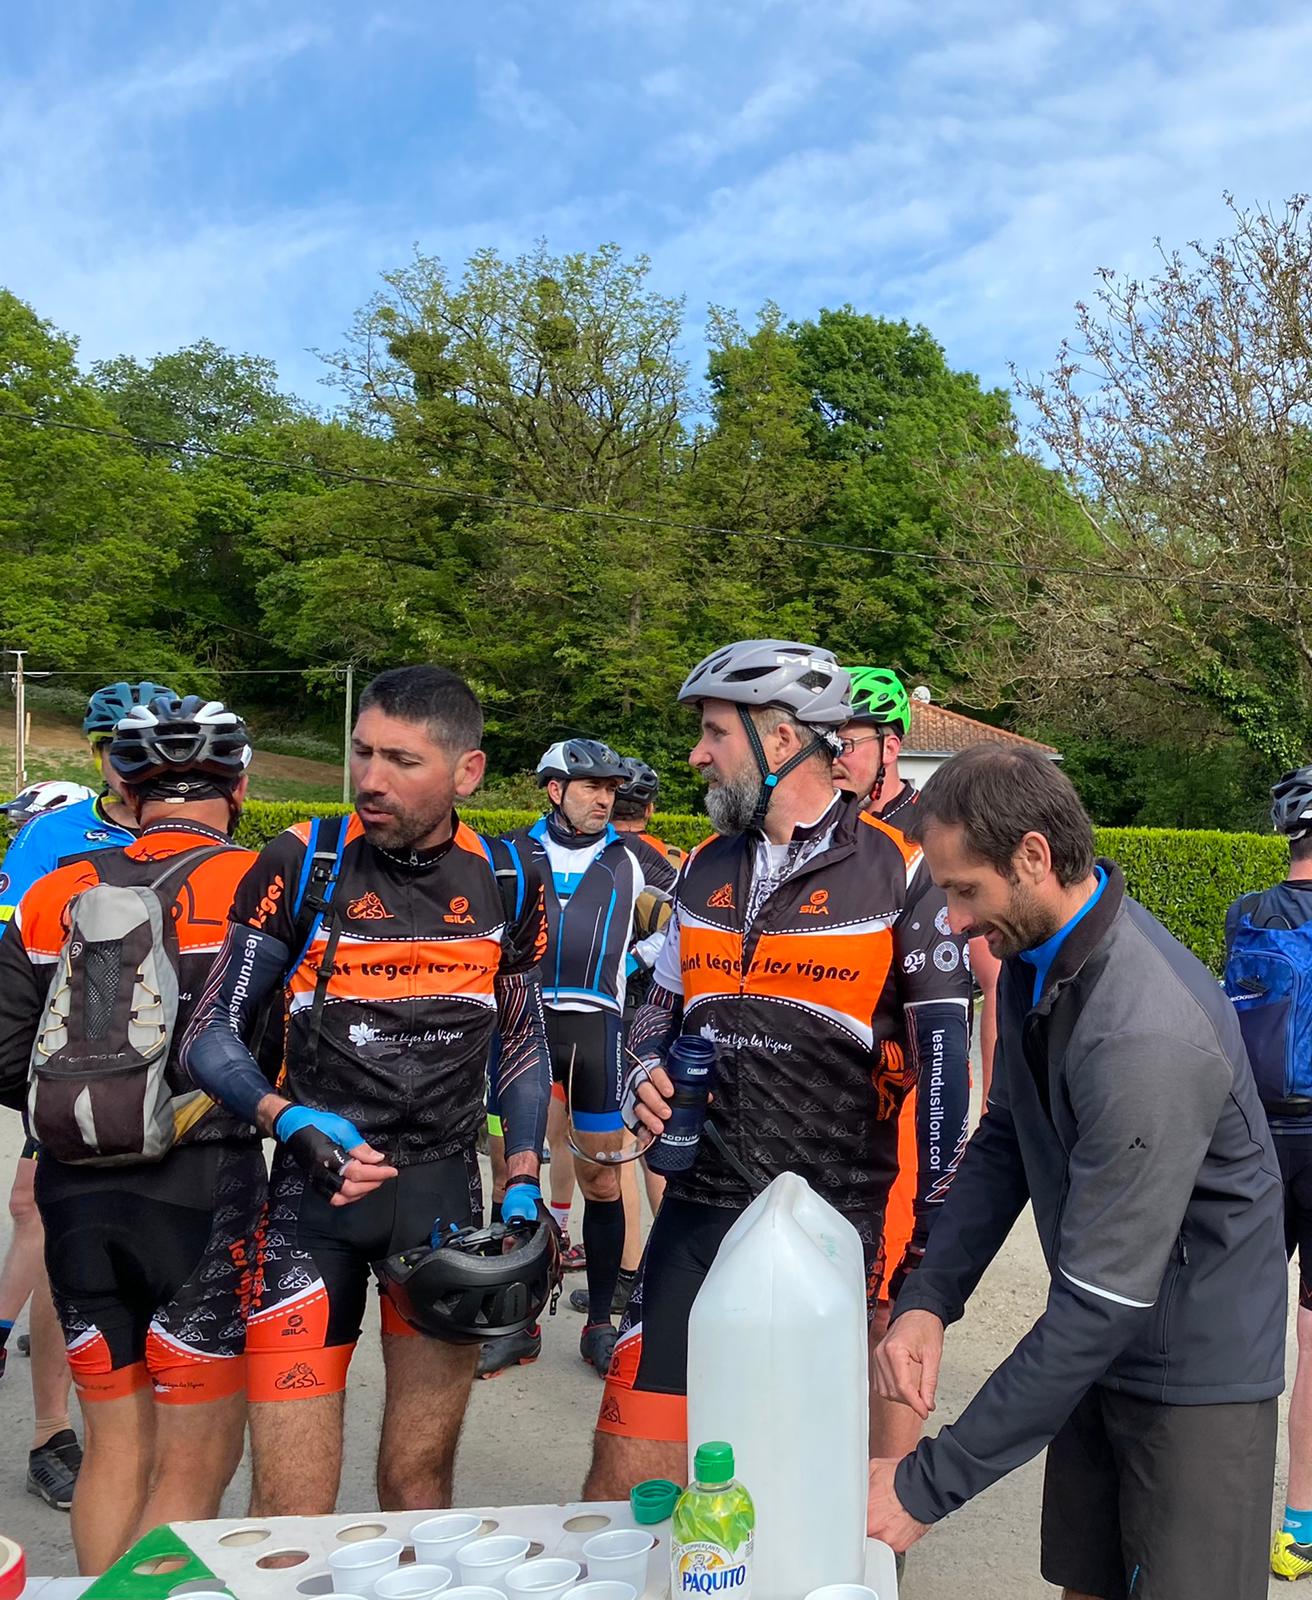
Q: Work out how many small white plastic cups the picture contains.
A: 11